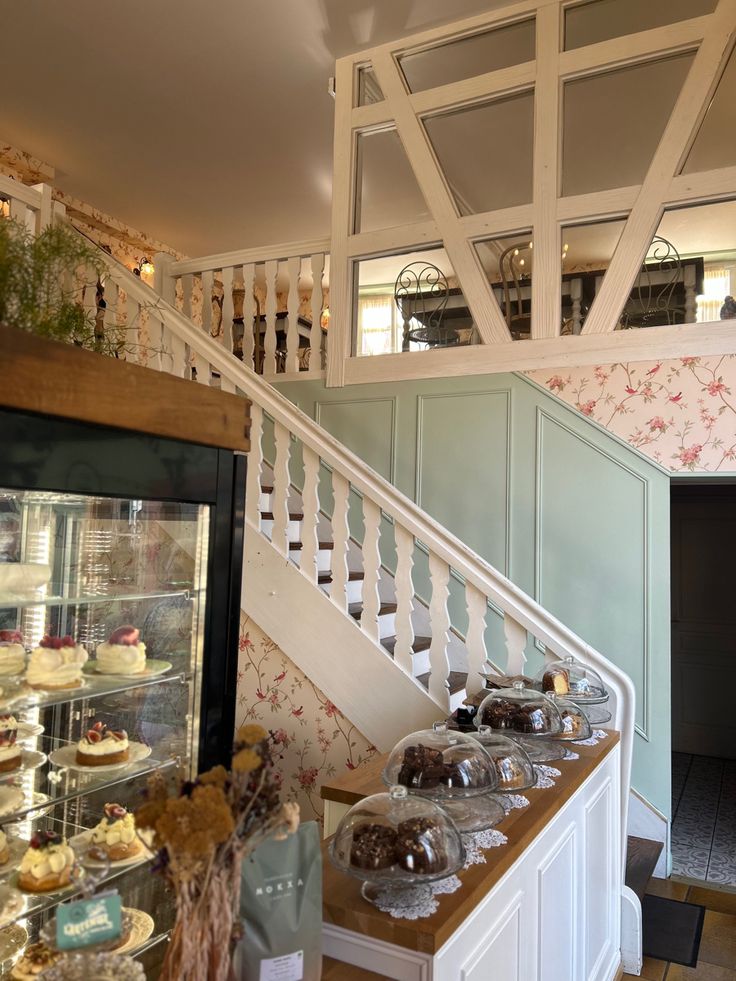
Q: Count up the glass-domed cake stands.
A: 6